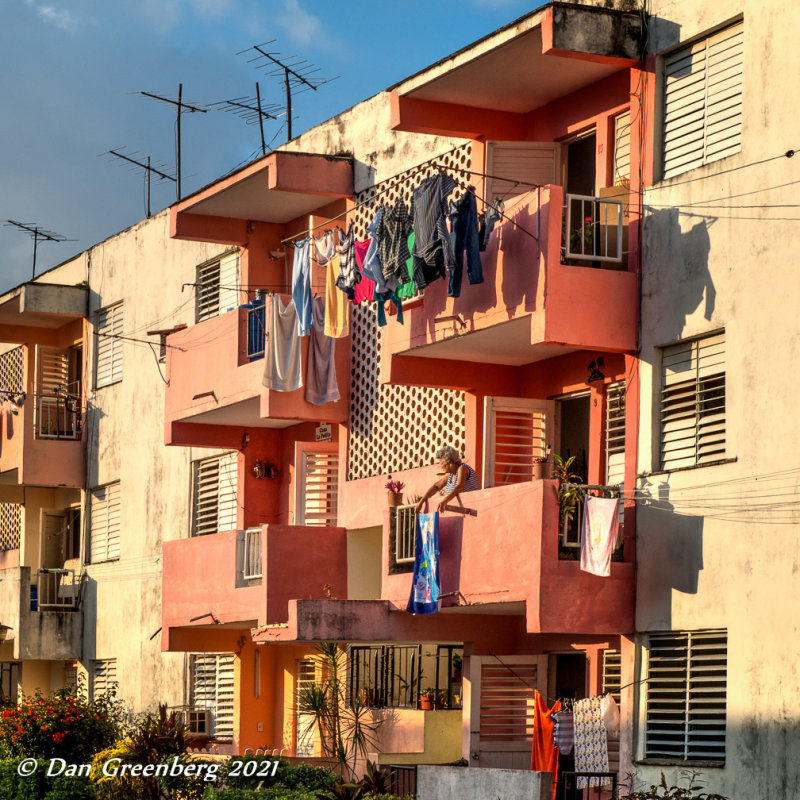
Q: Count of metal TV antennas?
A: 5